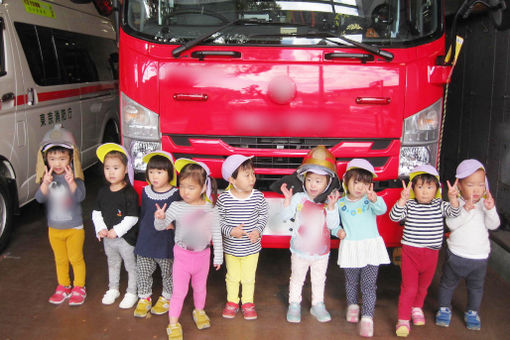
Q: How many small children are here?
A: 9